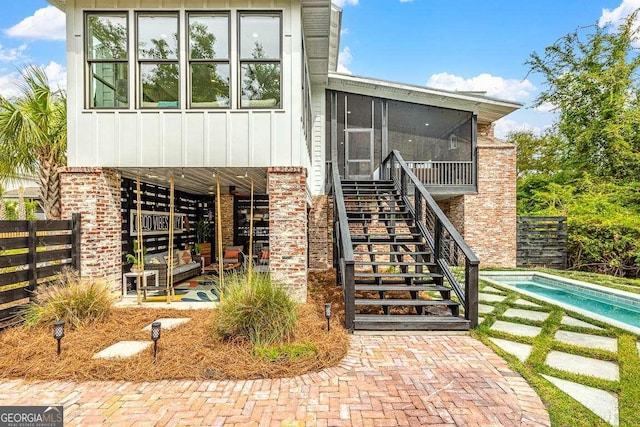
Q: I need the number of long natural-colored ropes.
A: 4